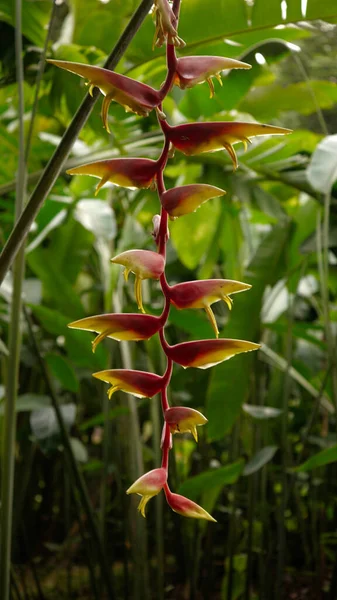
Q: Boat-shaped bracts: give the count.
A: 13